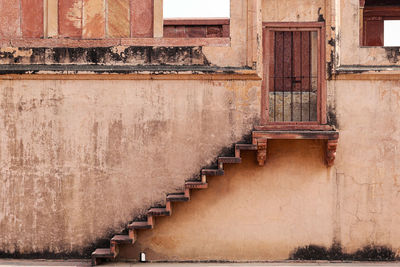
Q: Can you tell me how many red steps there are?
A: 9